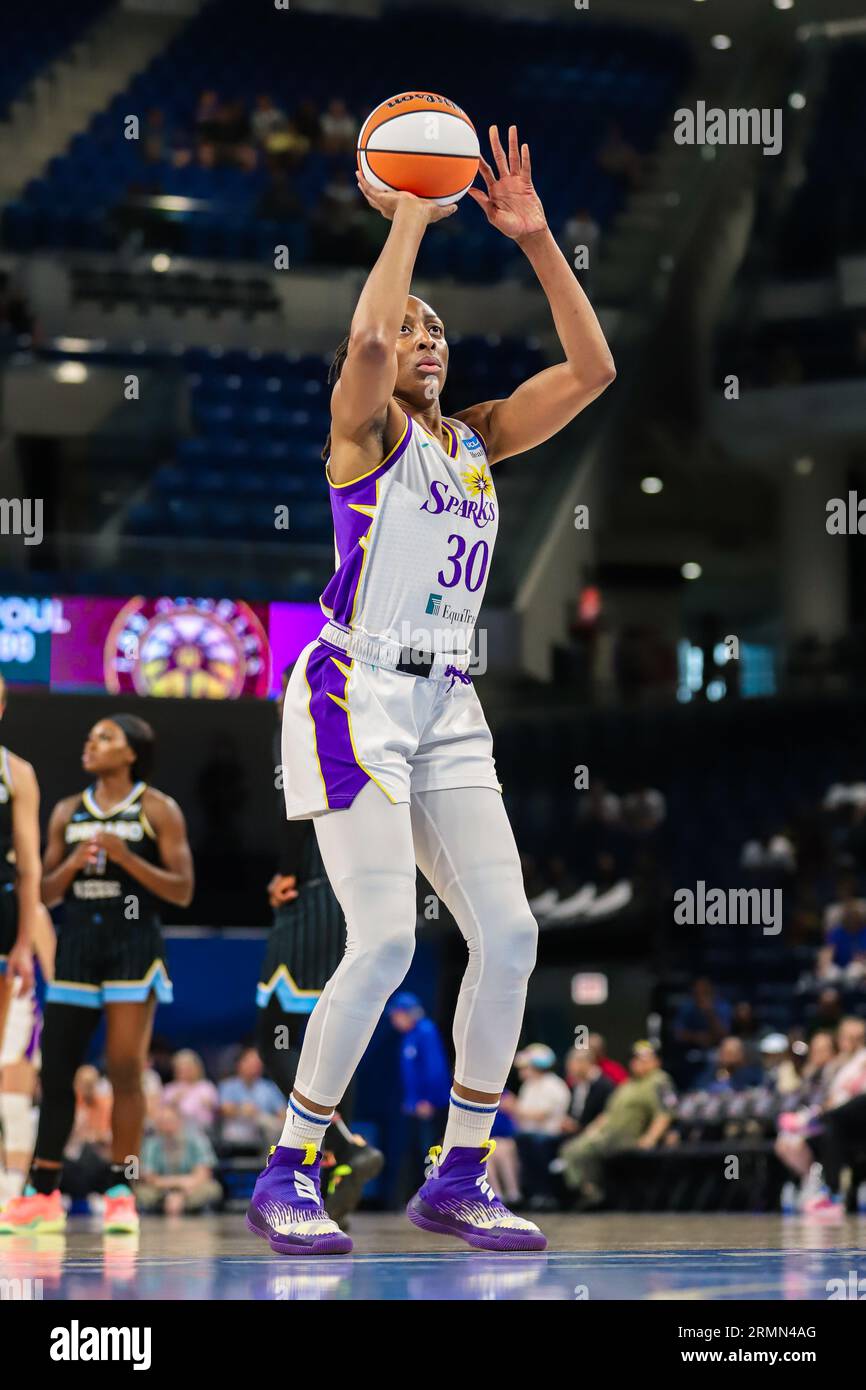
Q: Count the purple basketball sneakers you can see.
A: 2